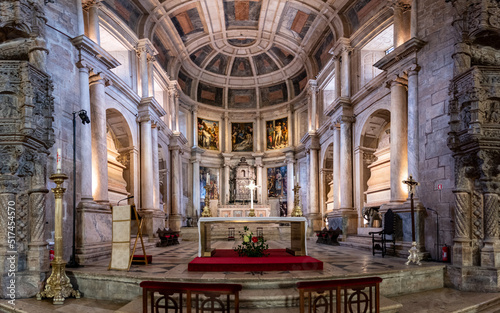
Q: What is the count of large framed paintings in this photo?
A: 5